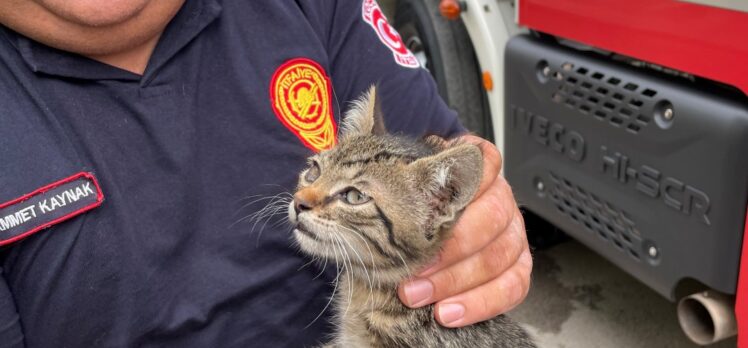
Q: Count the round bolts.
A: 4